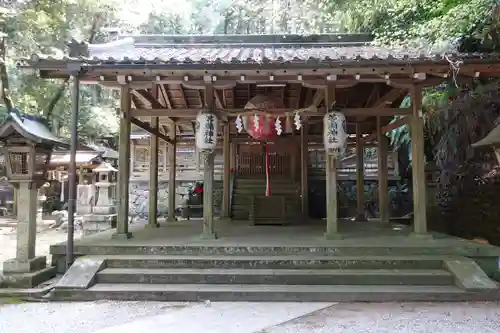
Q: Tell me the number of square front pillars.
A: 4